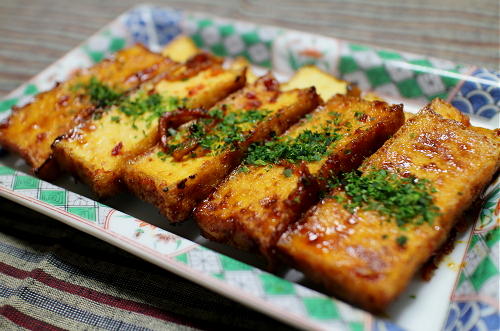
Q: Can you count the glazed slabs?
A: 5